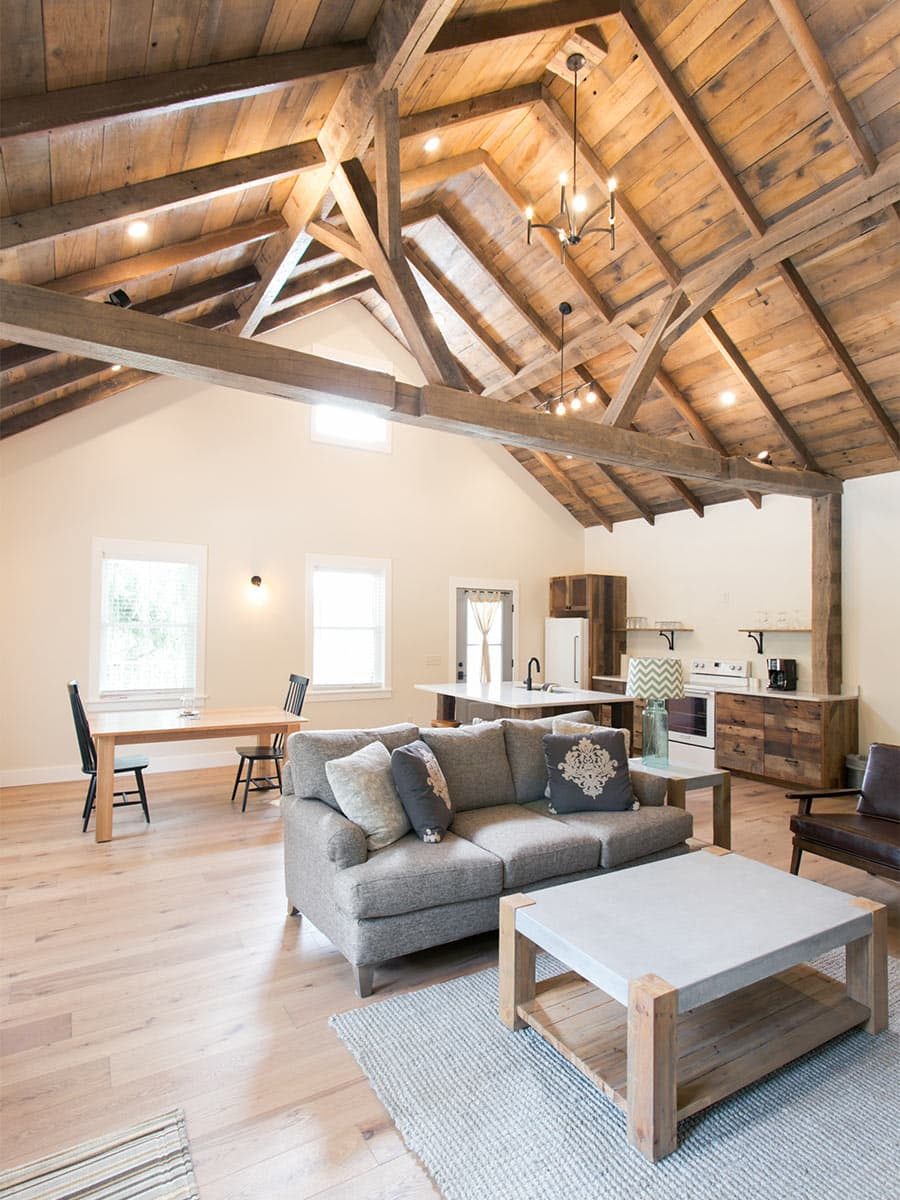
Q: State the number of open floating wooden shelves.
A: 2